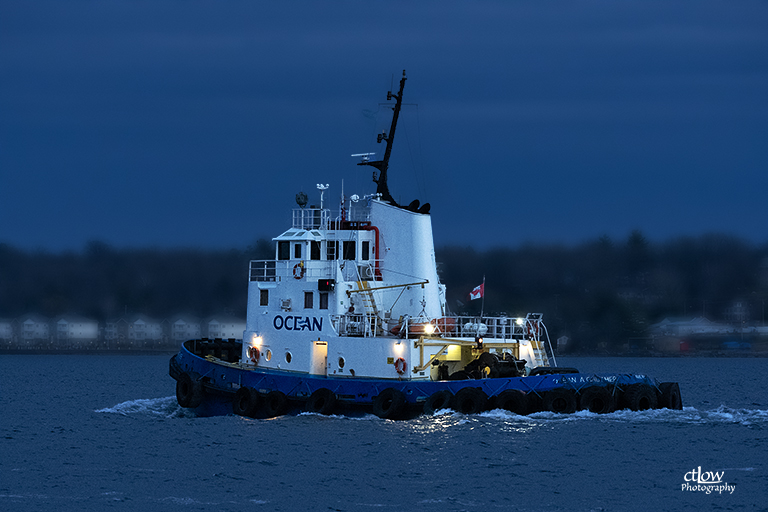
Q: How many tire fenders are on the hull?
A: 12